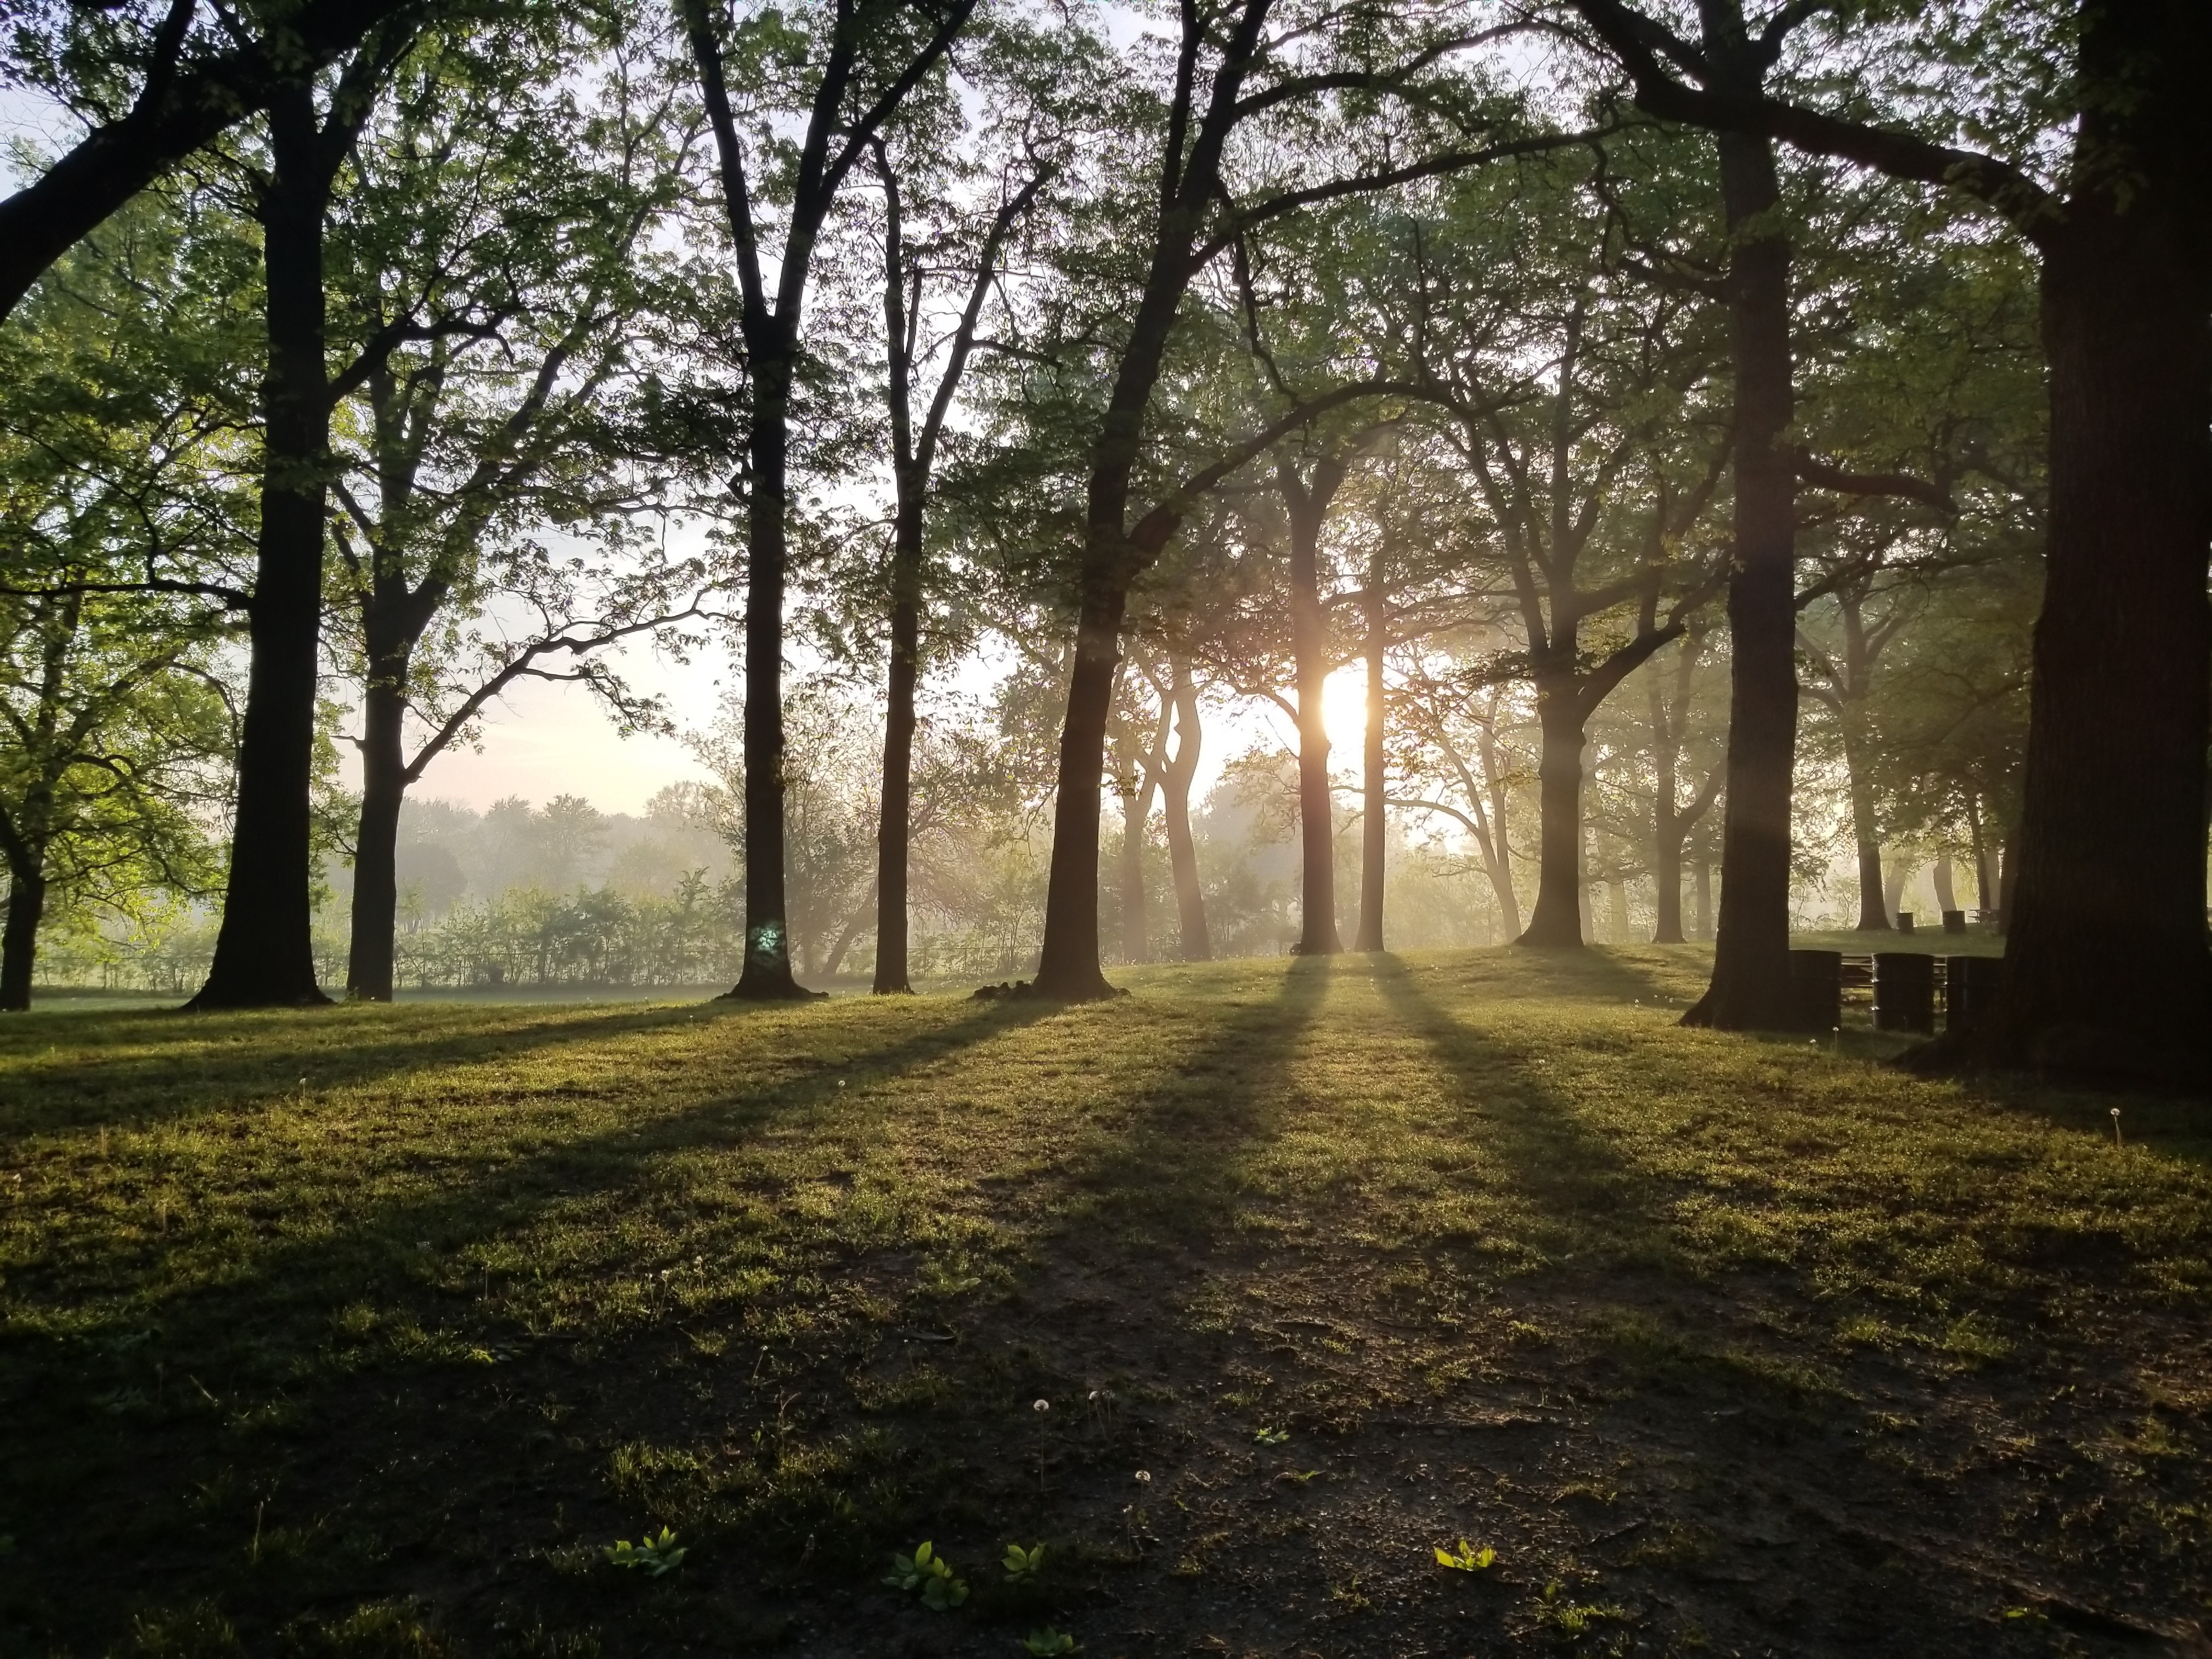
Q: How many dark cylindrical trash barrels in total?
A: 5